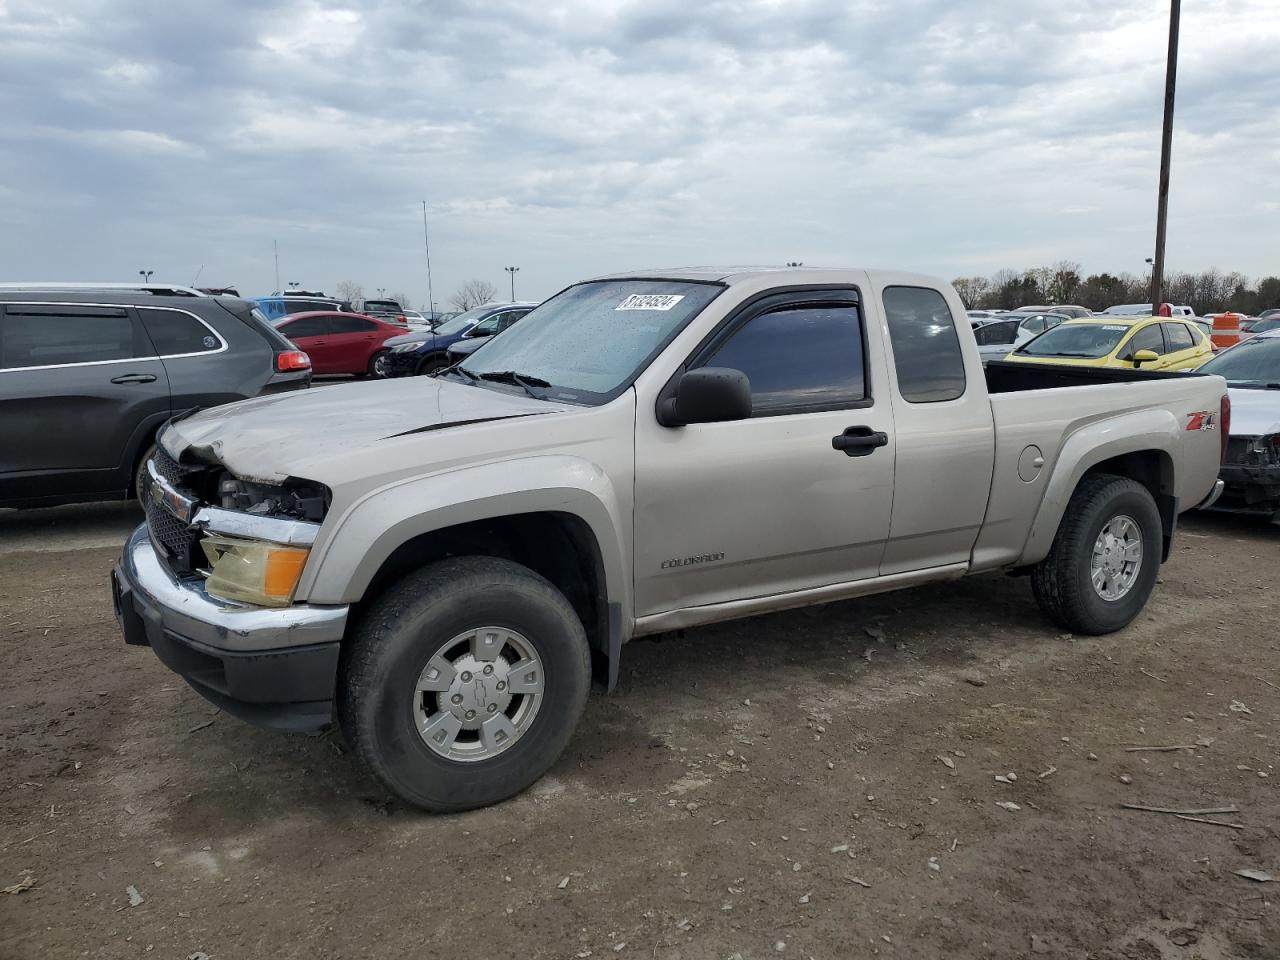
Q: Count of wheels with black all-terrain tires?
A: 2